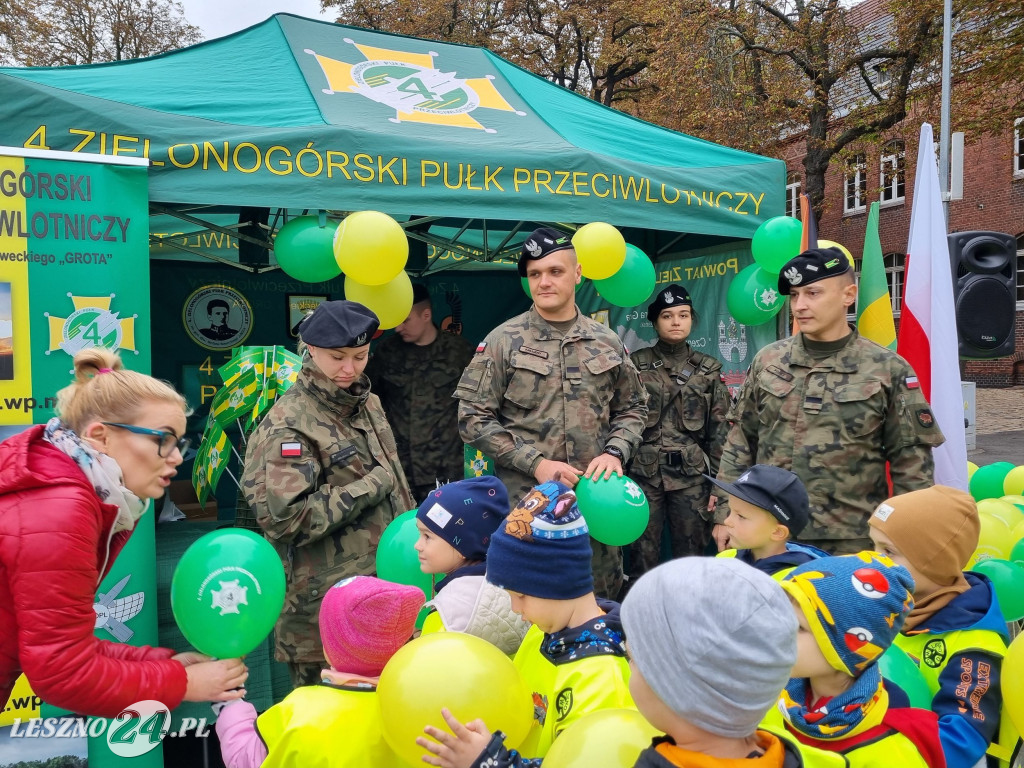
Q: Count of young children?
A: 7